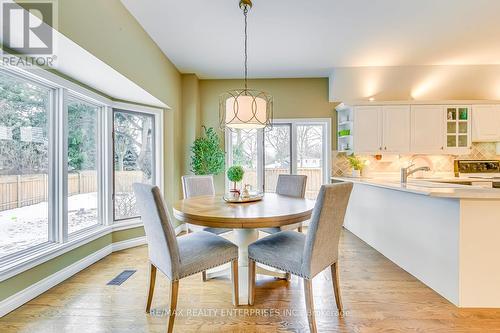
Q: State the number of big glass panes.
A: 6